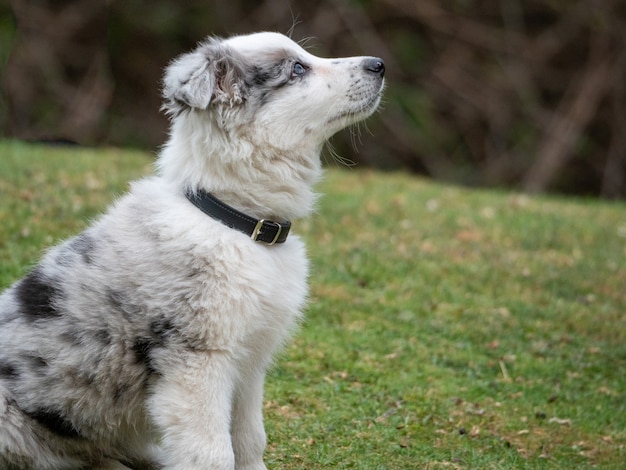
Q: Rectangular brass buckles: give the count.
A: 1